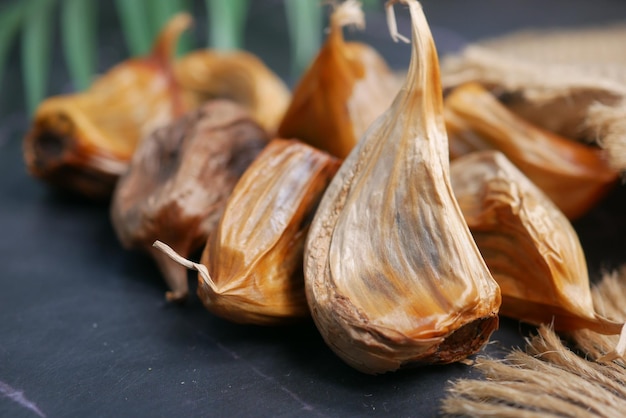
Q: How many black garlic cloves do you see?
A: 8